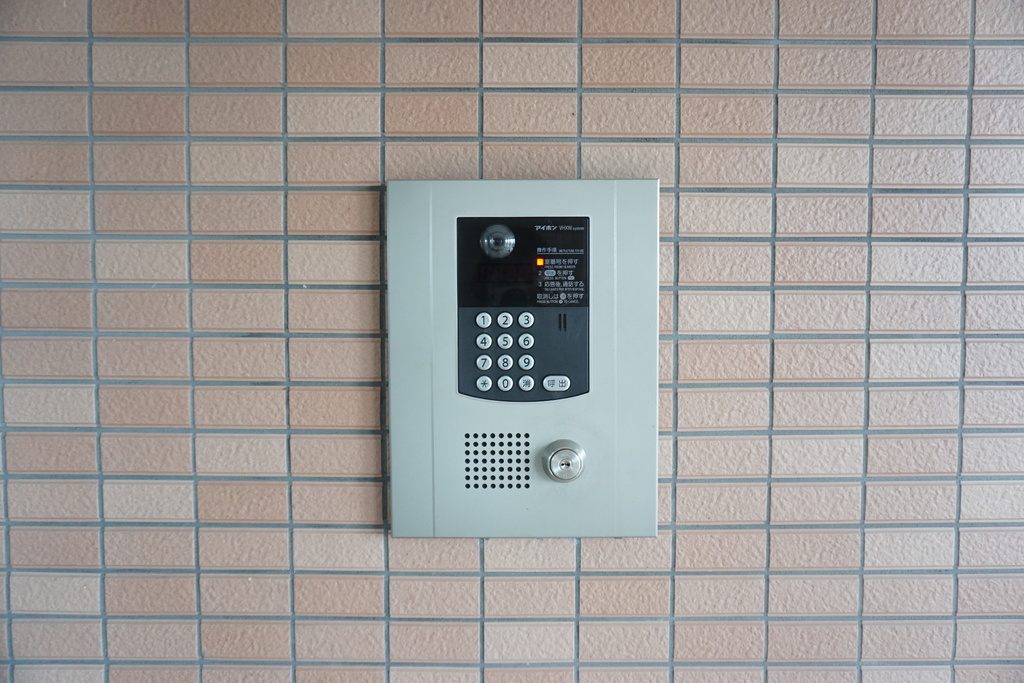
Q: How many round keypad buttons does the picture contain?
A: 12